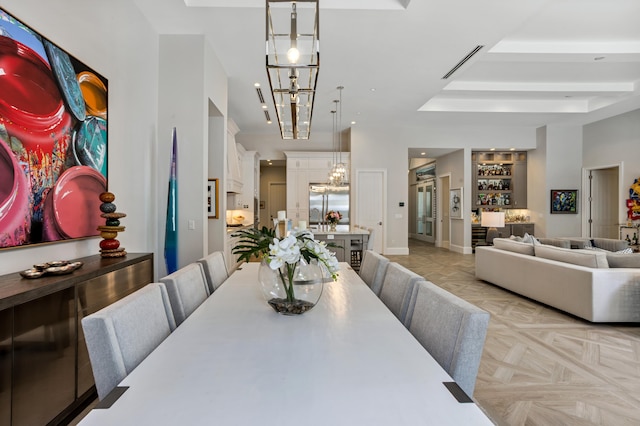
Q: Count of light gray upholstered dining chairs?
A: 6